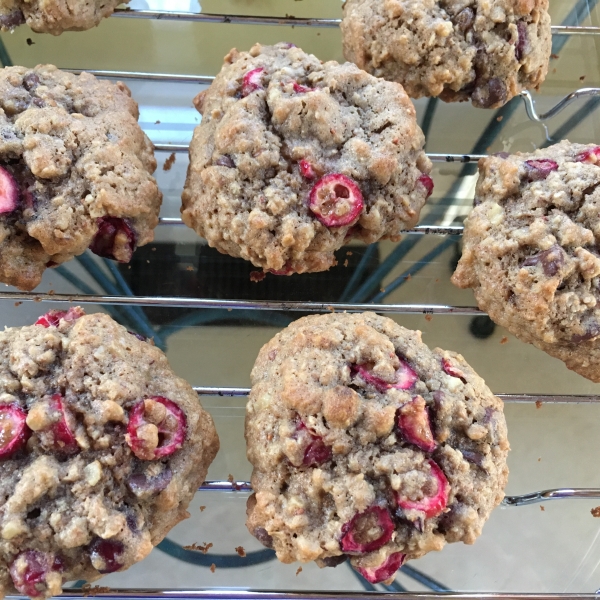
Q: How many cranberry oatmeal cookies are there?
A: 7